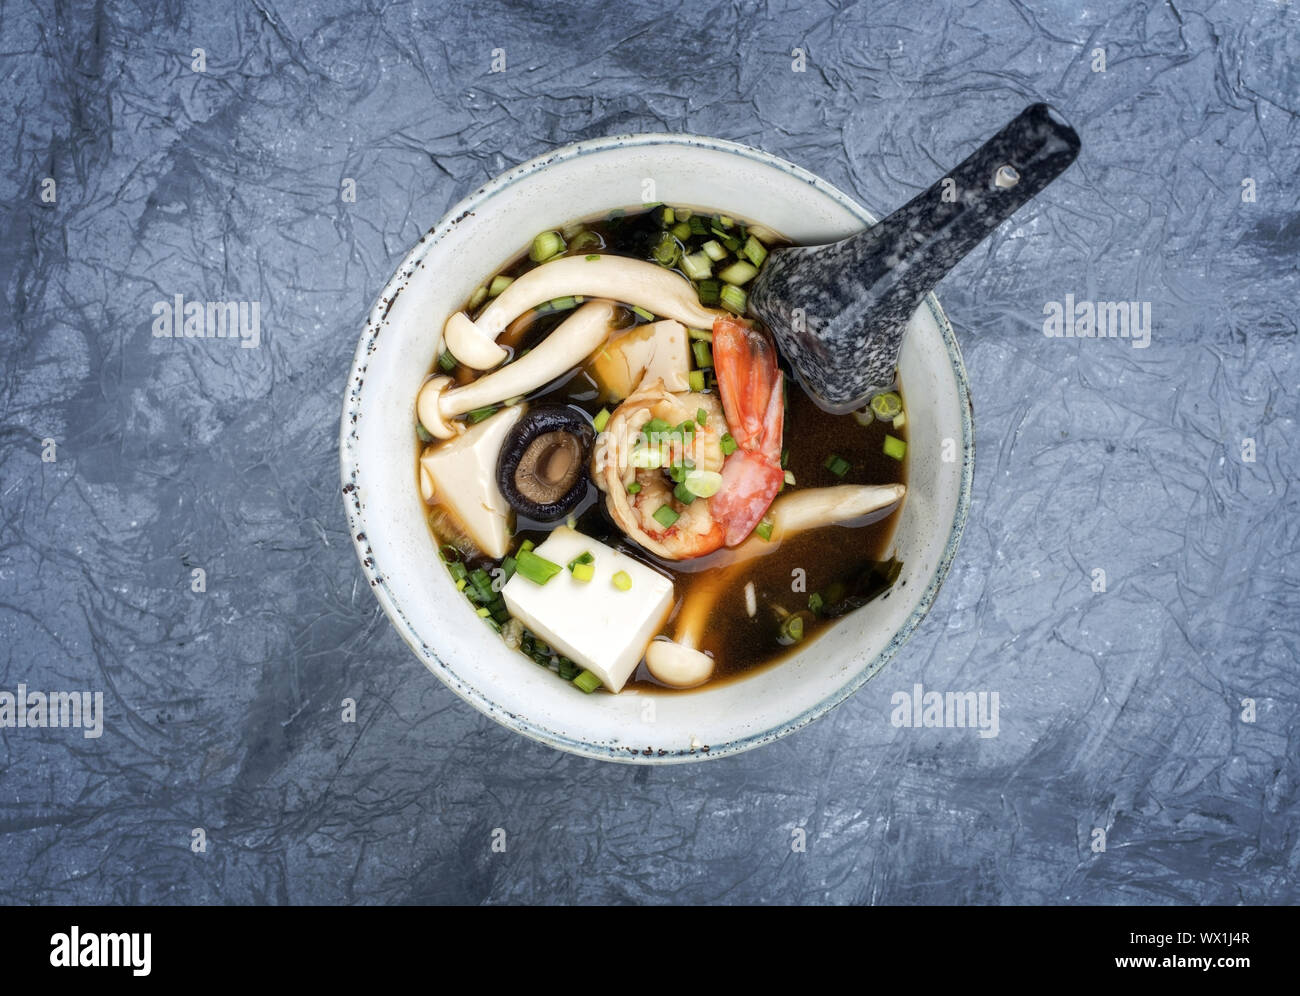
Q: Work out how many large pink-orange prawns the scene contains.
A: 1